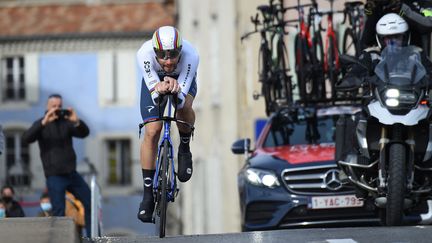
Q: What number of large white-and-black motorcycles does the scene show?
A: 1